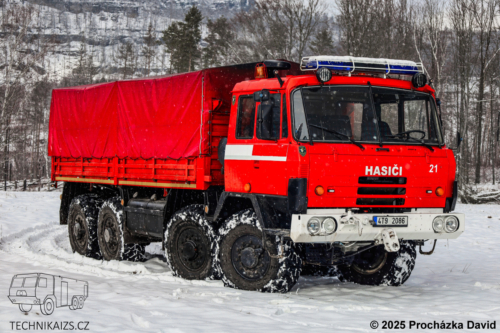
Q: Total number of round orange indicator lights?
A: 3